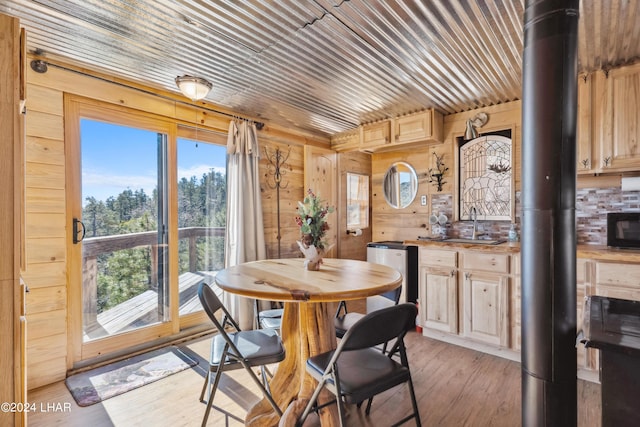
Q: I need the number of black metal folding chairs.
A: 4